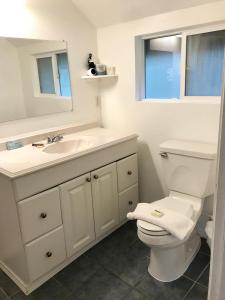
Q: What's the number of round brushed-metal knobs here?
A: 6